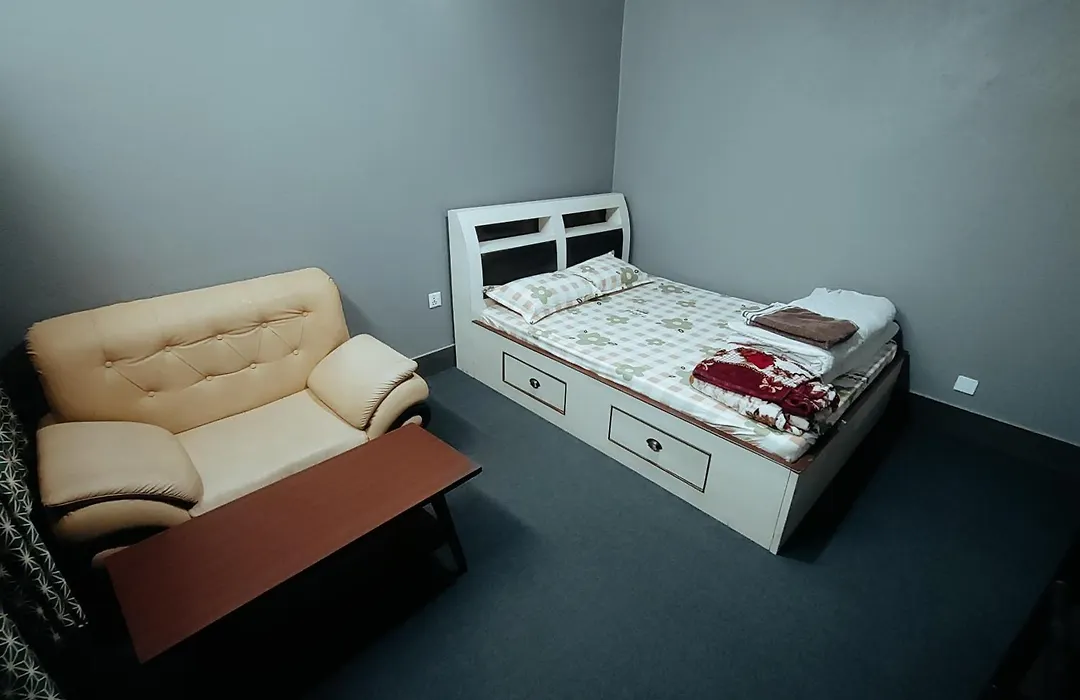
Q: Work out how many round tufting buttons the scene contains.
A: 9